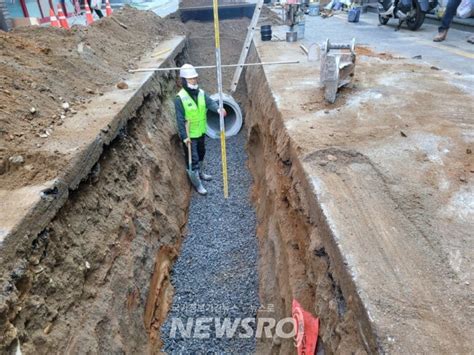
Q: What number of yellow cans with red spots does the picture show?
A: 0